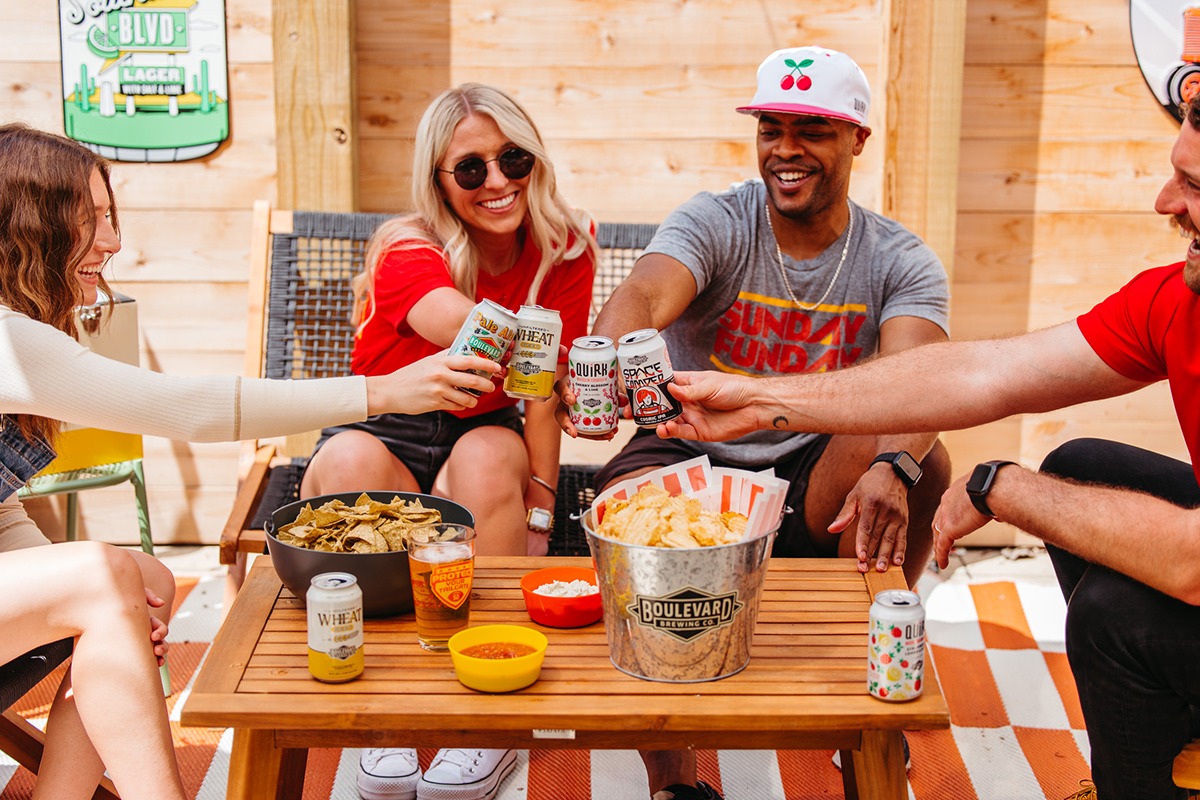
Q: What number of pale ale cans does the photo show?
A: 1